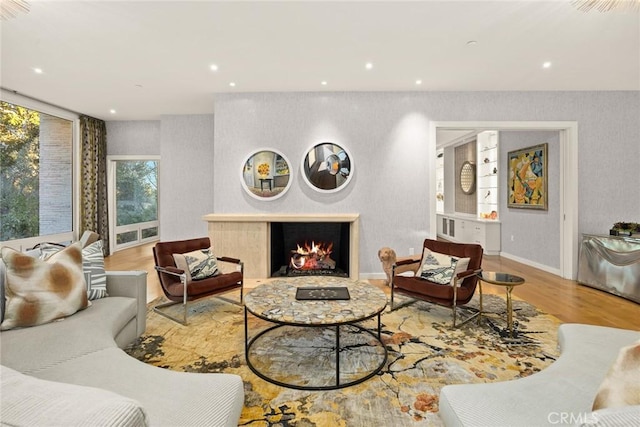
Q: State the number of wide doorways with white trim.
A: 1